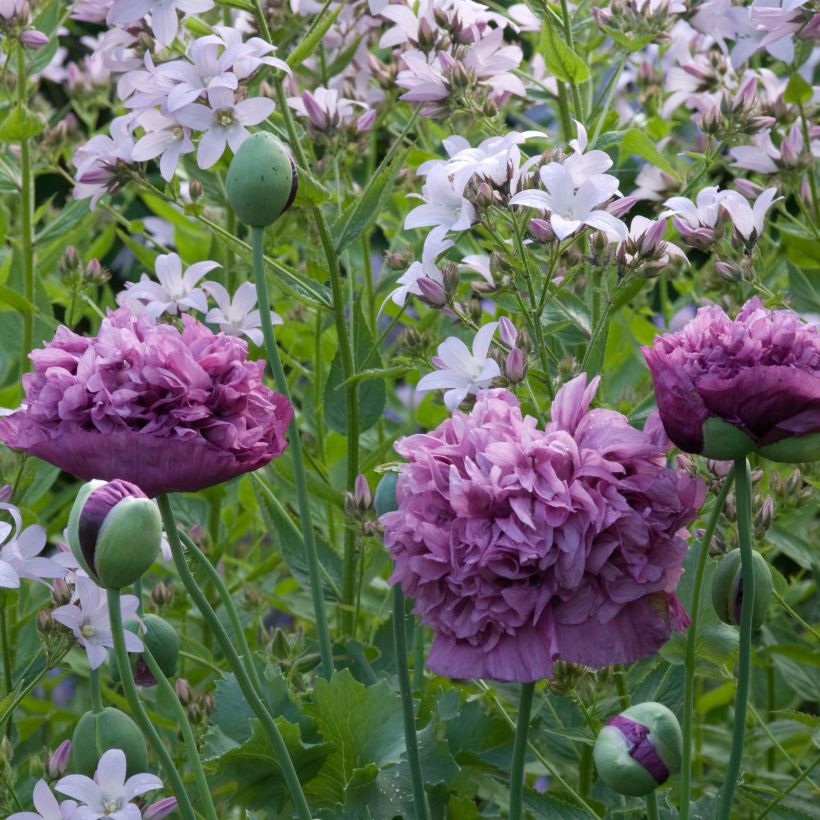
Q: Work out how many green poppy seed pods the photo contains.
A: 7